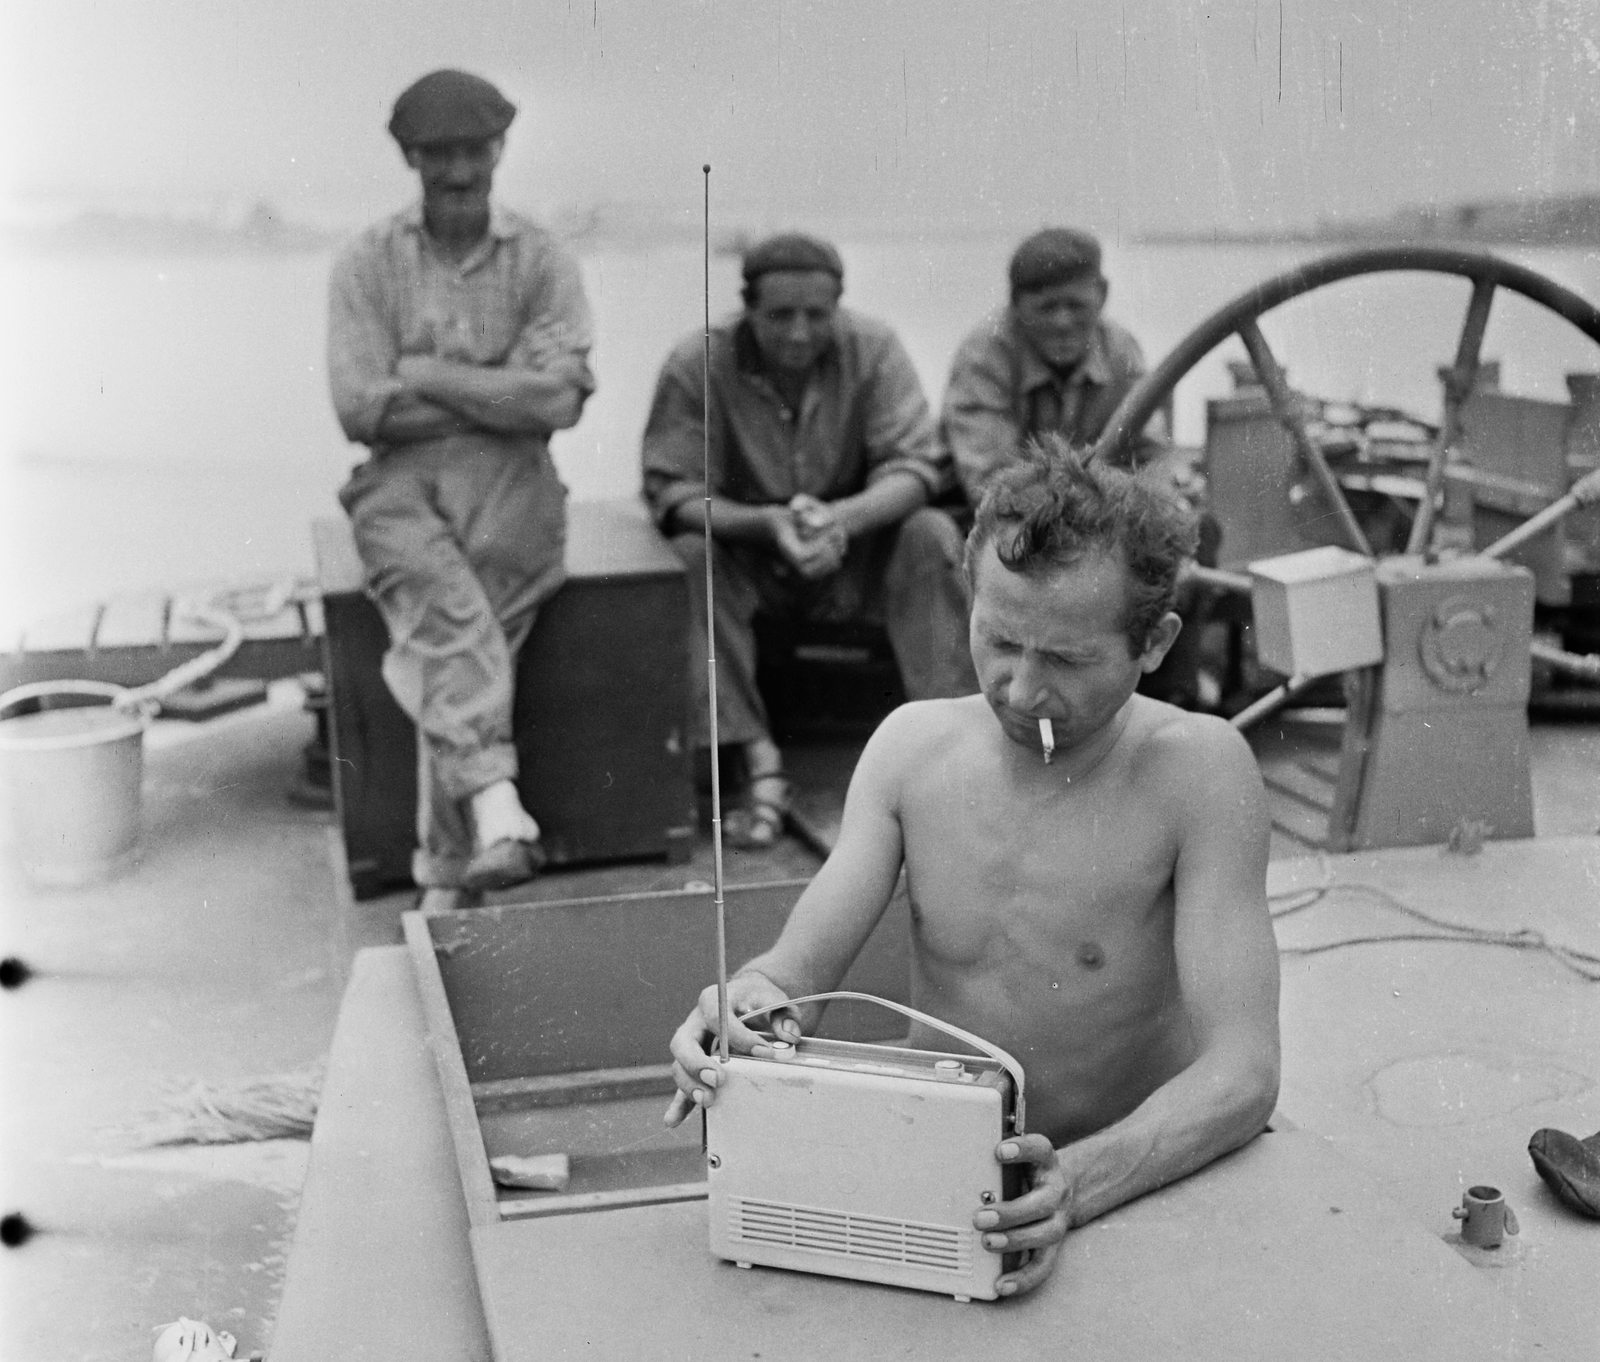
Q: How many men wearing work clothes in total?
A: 3